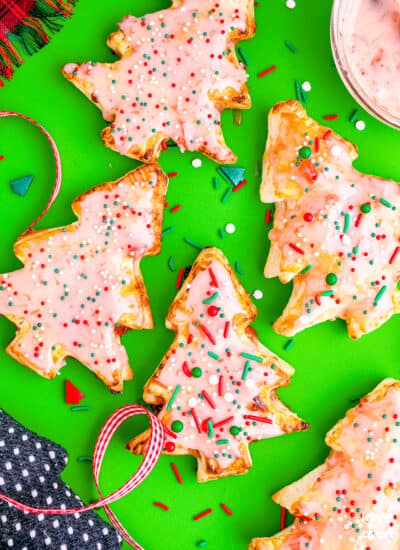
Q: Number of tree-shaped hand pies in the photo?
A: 5